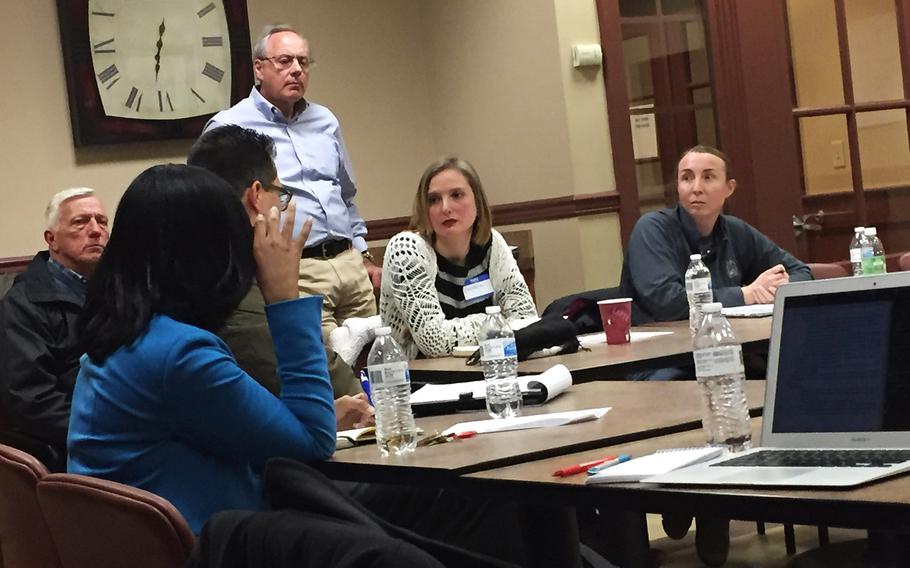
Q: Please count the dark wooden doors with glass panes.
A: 2